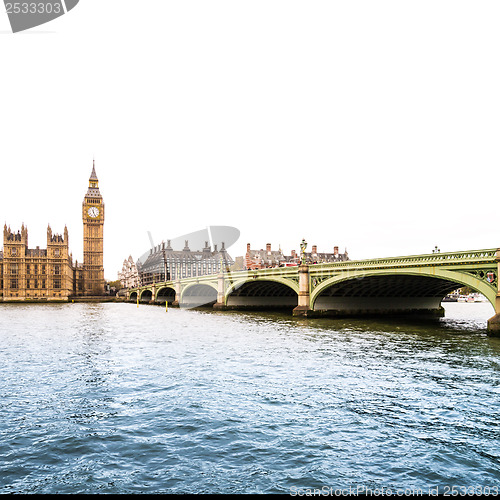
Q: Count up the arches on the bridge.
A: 6